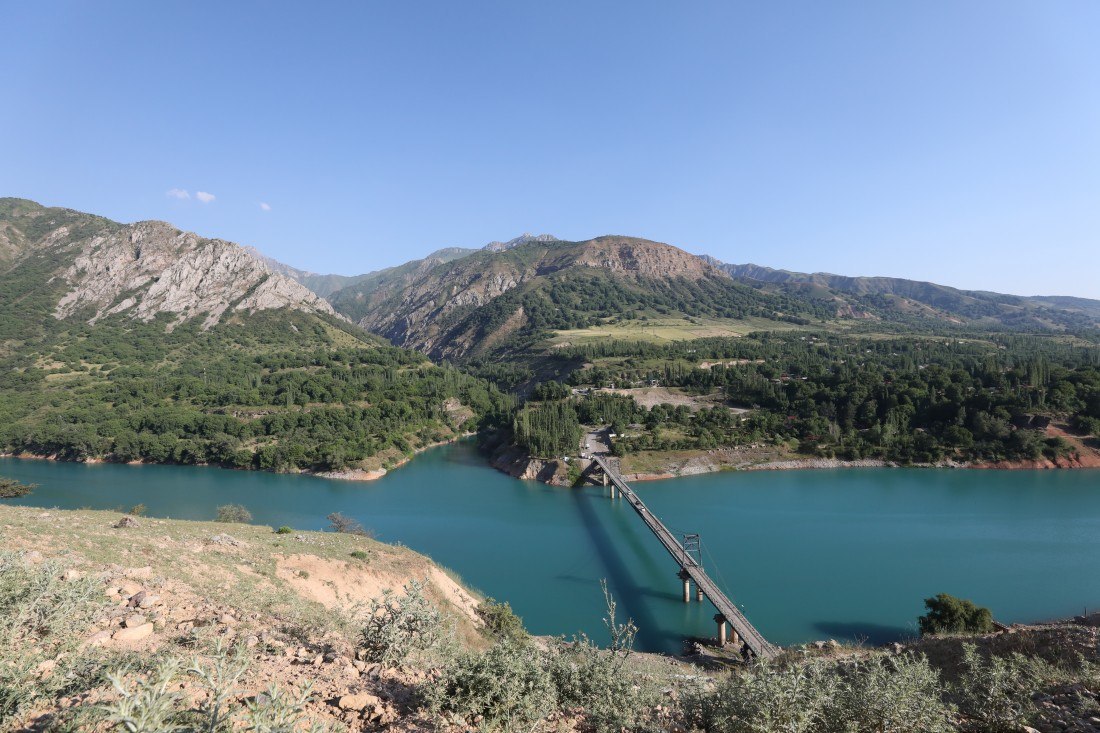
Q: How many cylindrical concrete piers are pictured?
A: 7